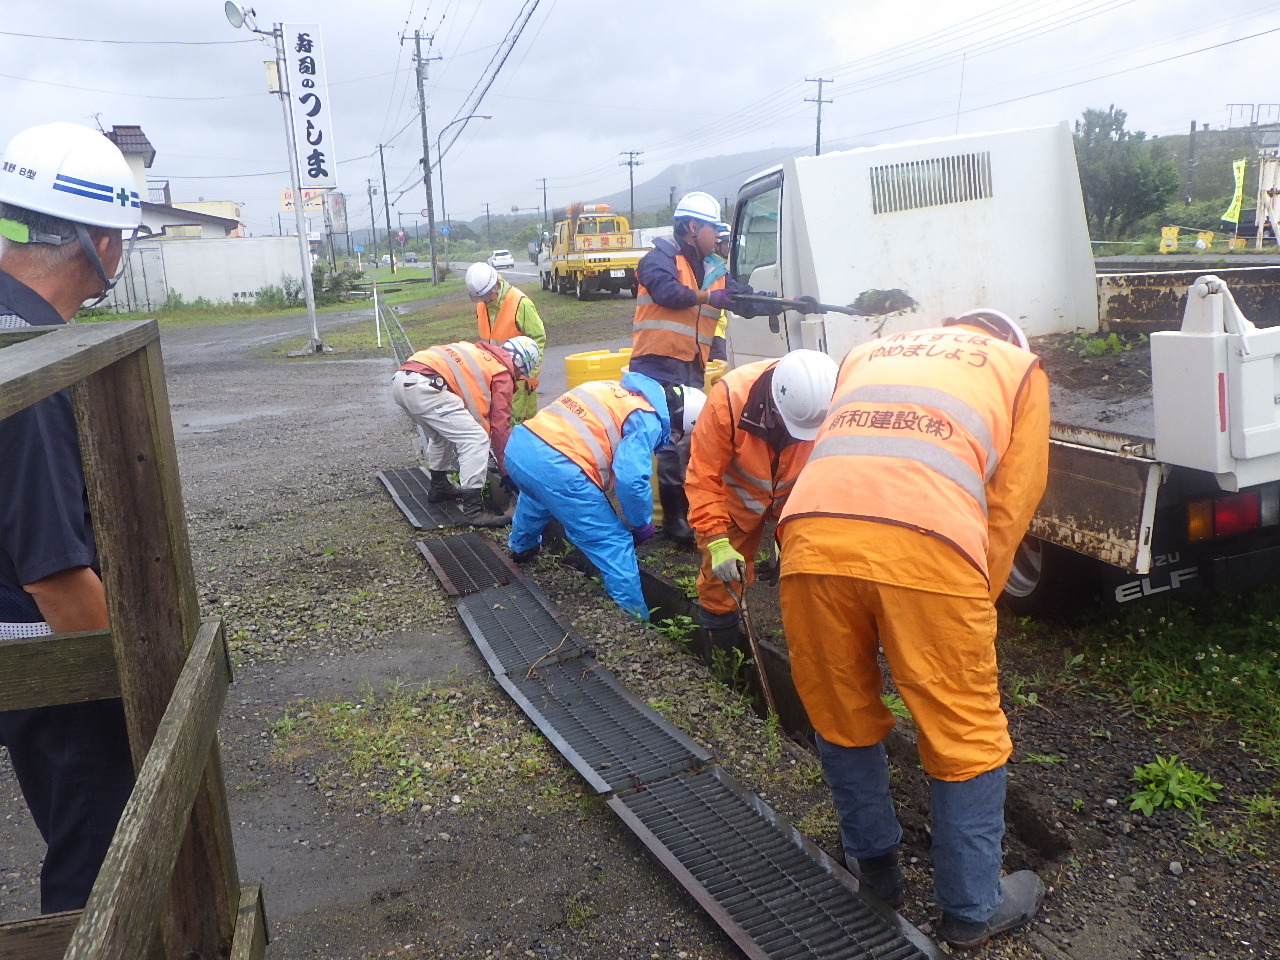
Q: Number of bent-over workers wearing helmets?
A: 4